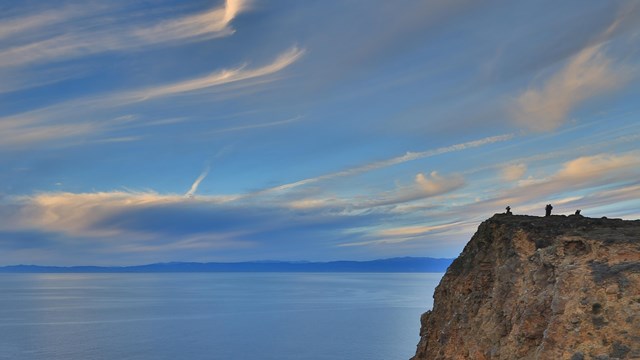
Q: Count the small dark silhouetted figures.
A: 3